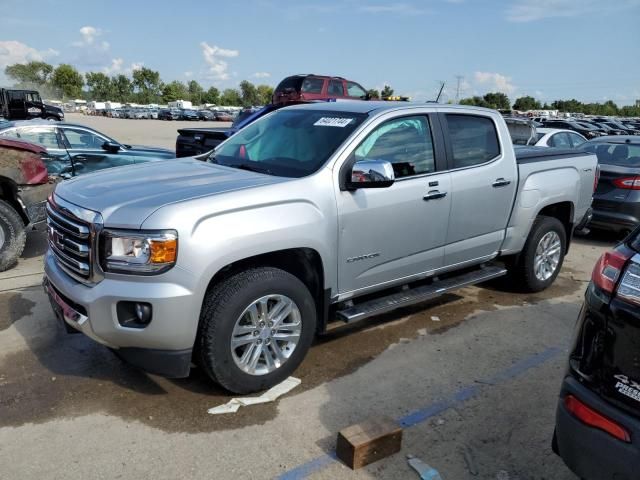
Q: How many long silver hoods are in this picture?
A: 1